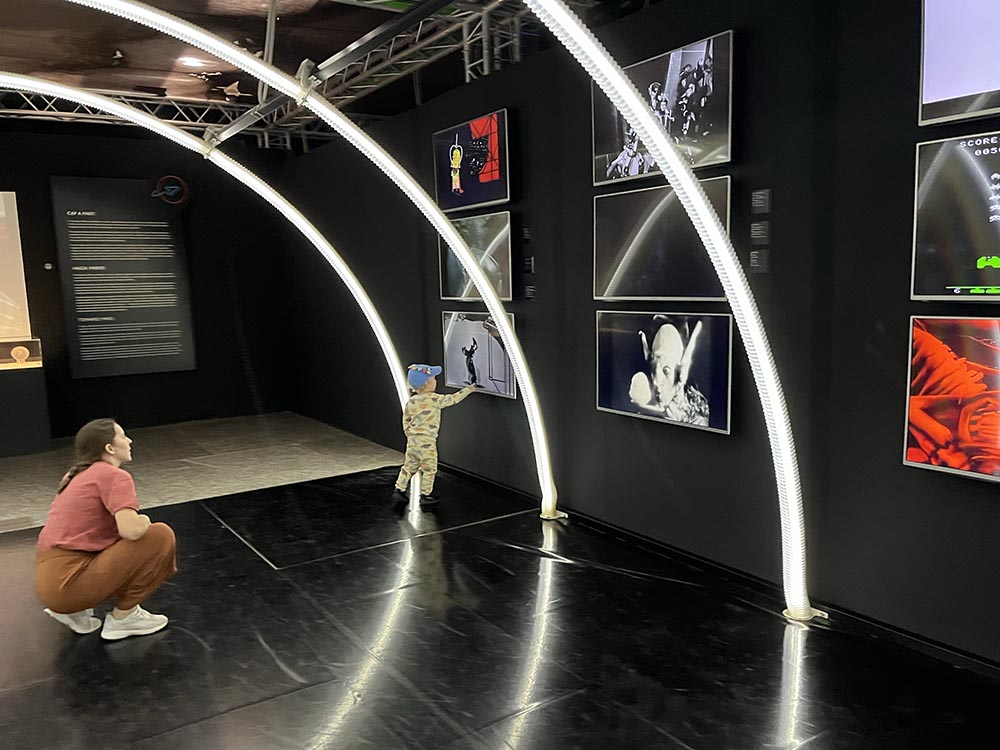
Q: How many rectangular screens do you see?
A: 9